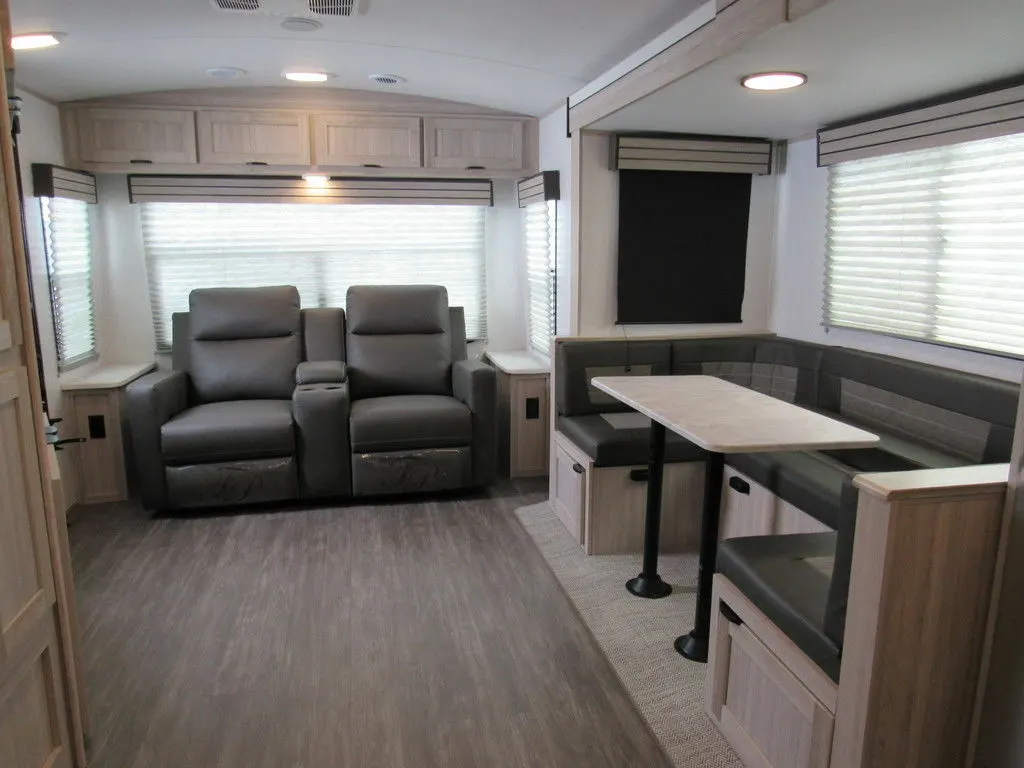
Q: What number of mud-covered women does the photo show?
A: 0